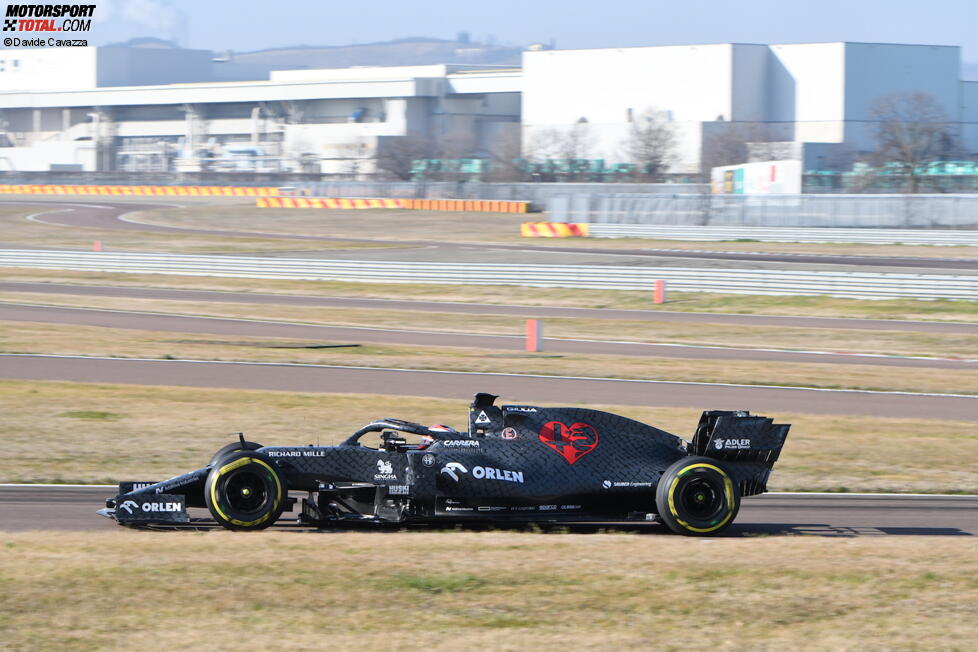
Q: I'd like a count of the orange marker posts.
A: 3